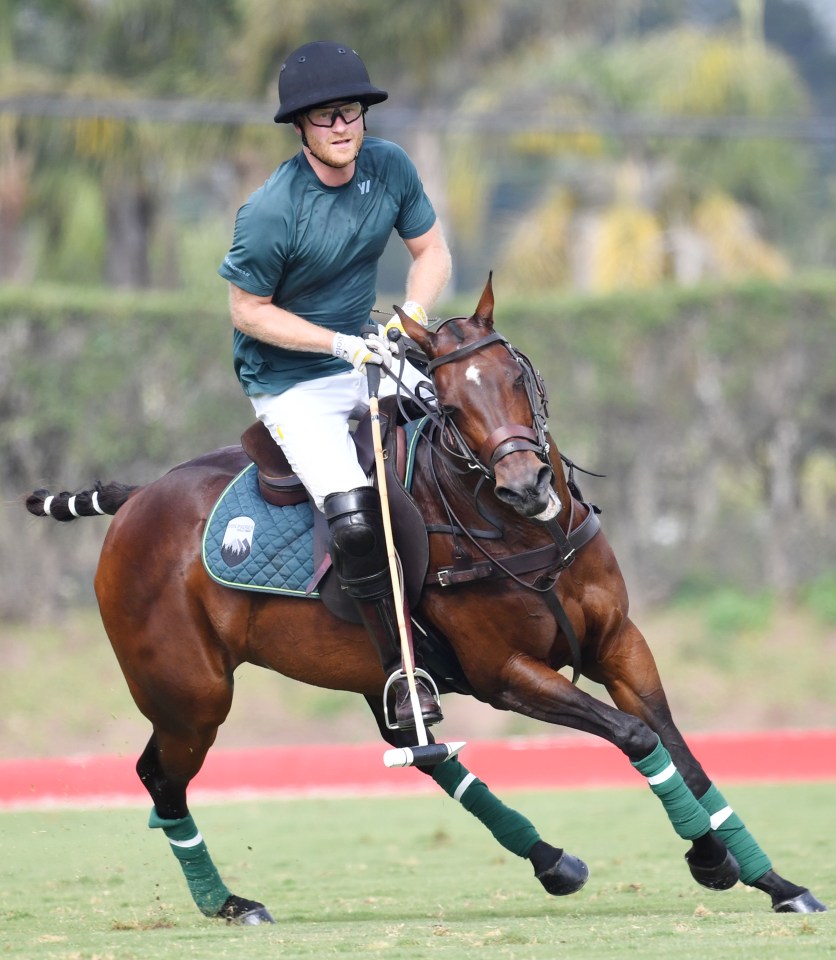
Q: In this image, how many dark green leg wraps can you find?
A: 4